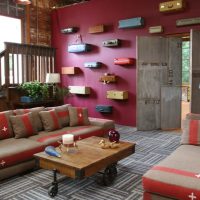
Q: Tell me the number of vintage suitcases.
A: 15